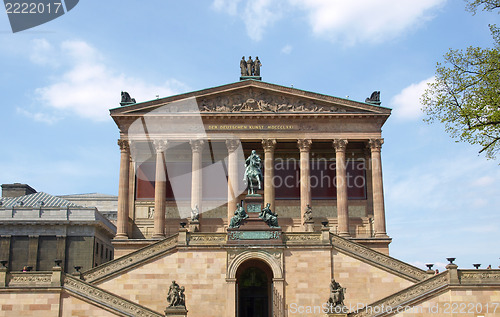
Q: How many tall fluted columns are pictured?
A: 8